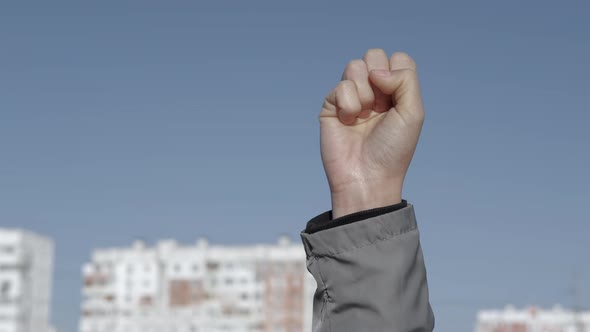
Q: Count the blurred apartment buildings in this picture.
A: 3